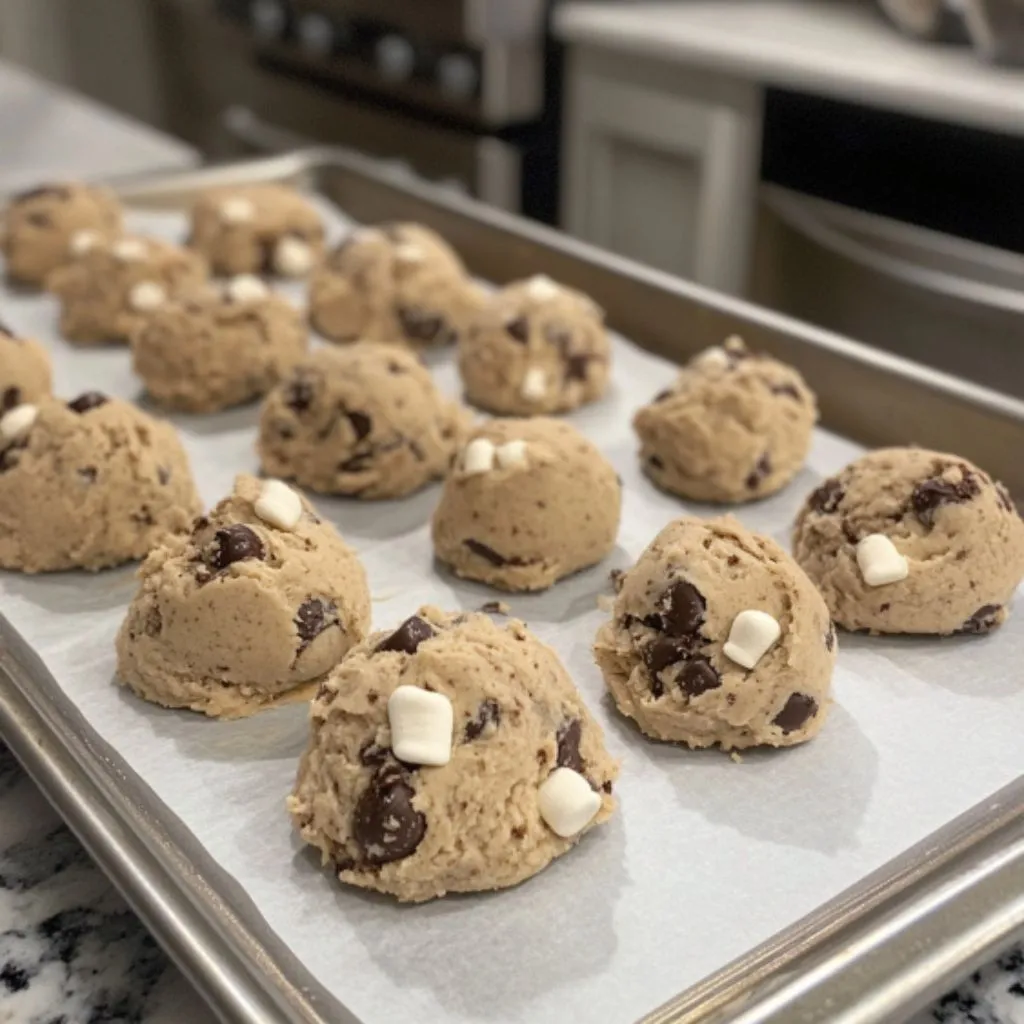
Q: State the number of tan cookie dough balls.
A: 15